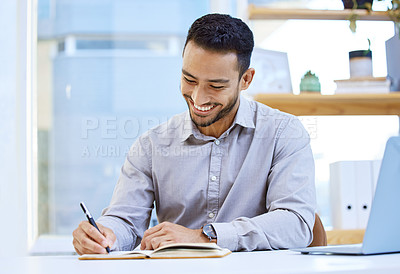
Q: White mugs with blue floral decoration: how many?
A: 0